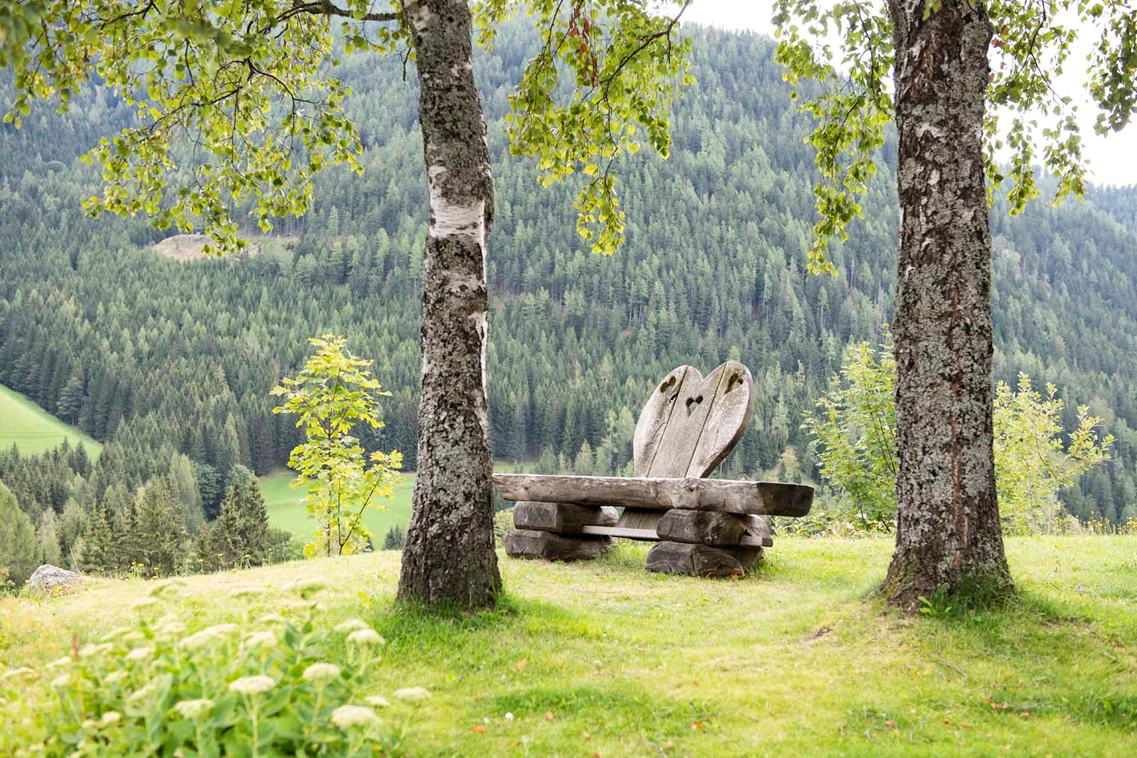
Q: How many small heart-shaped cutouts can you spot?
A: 3